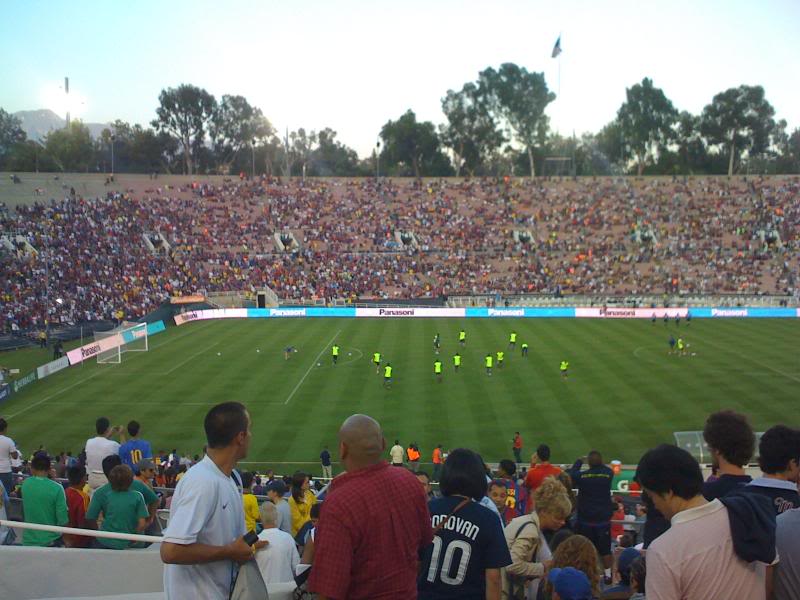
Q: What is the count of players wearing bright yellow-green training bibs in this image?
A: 12